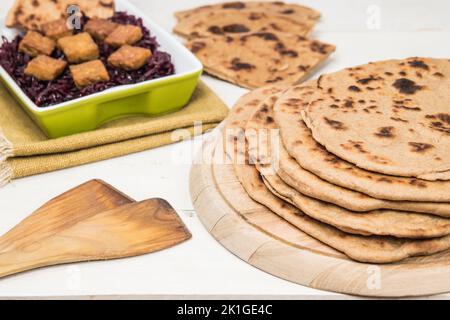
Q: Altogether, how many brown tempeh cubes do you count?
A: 8